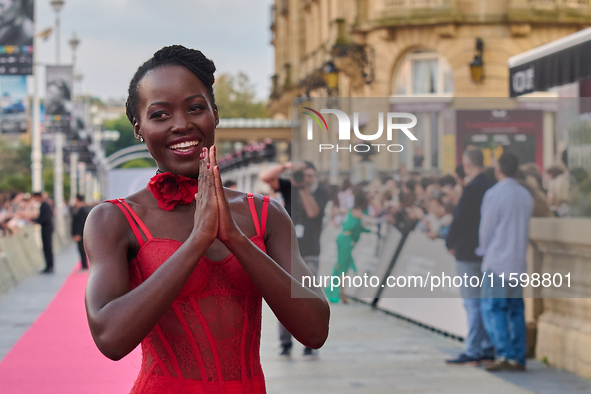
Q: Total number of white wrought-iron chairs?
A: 0